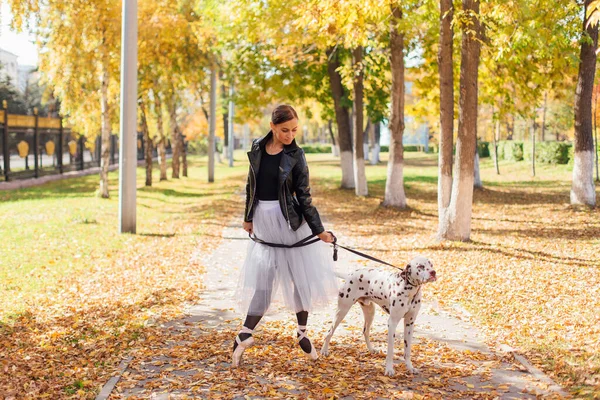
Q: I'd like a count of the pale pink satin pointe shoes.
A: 2